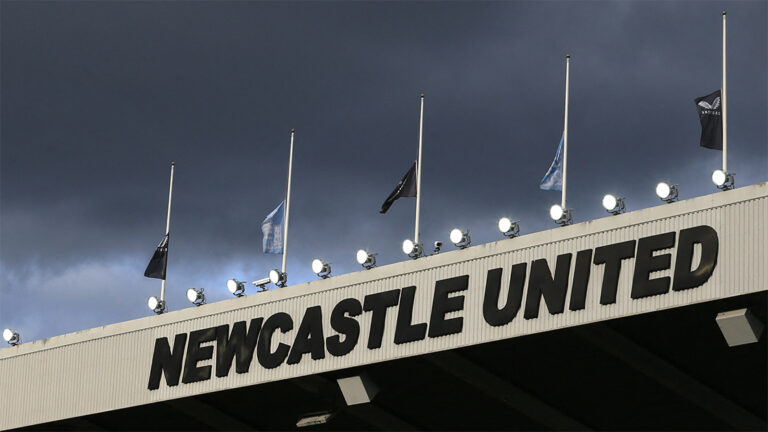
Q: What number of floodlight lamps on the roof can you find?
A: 14